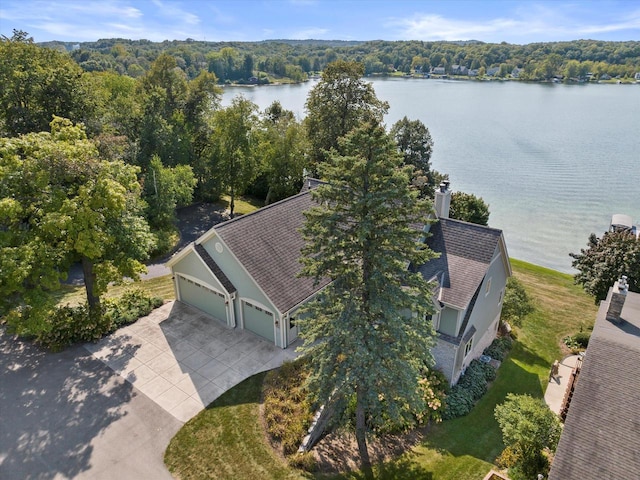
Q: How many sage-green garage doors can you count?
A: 2